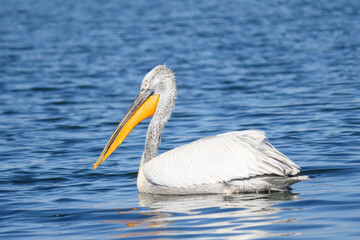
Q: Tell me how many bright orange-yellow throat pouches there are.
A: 1